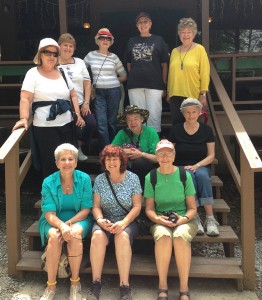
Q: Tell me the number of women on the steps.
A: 10